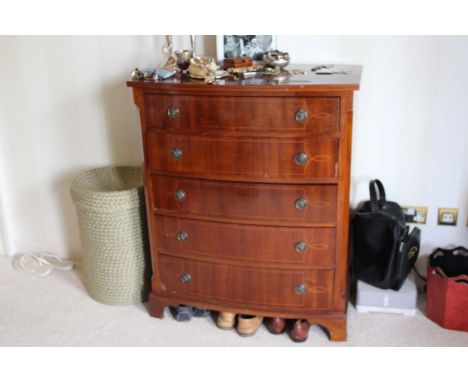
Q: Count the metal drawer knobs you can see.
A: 10